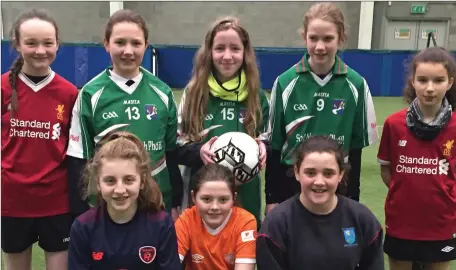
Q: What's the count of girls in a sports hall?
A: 8